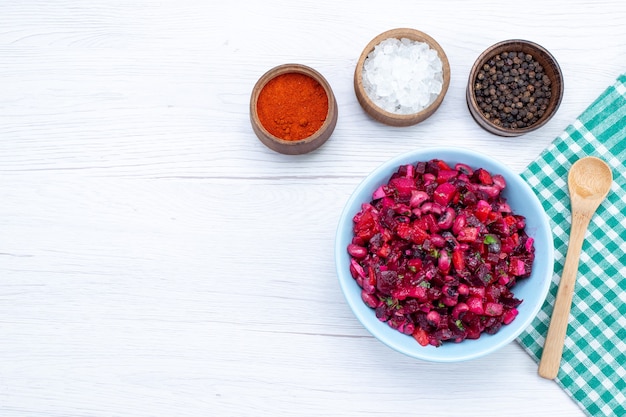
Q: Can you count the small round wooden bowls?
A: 3